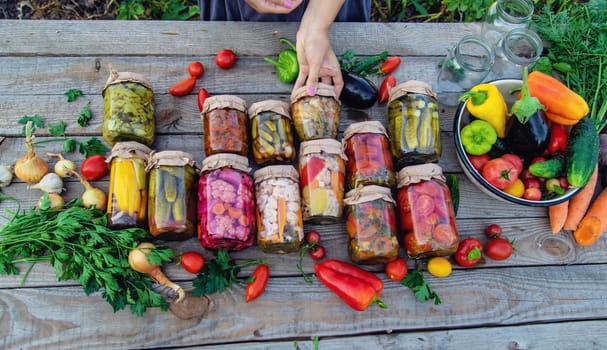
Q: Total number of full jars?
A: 13